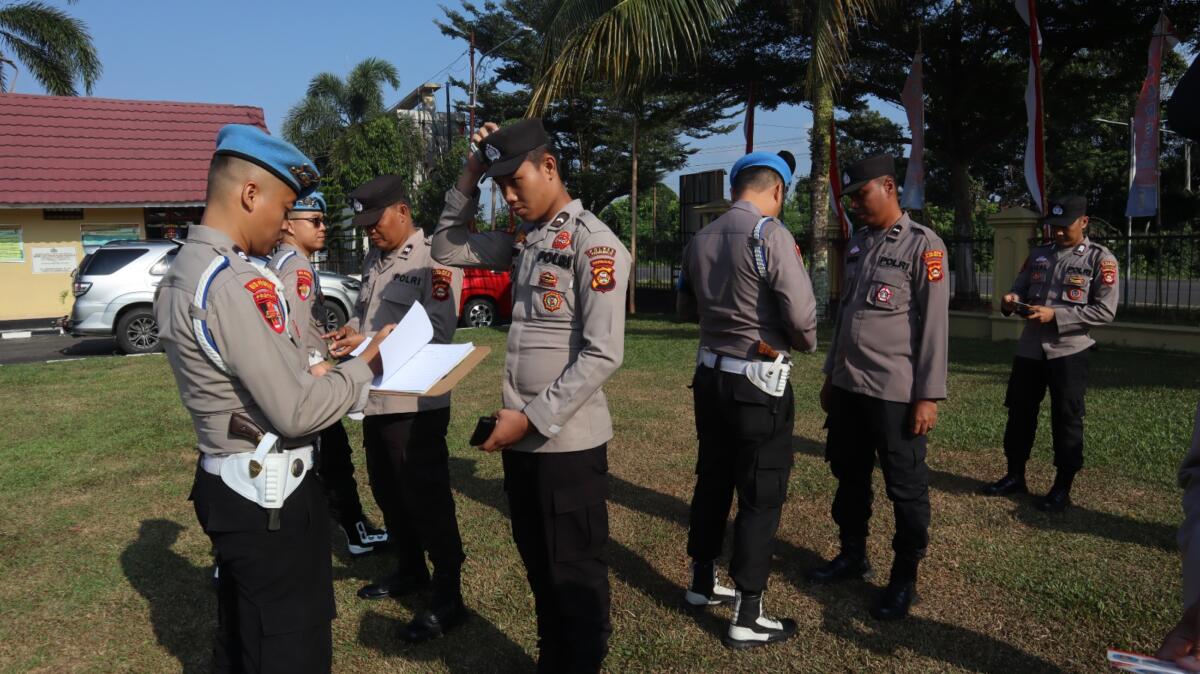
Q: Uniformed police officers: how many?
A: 7